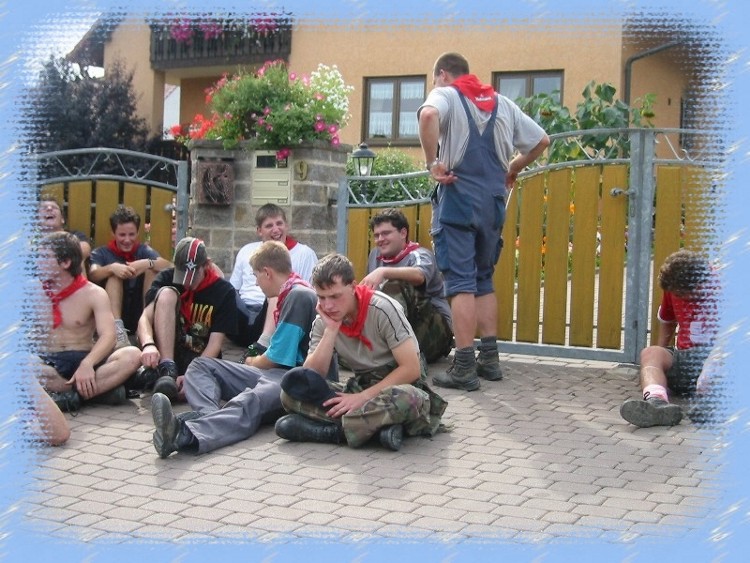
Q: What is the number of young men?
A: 10